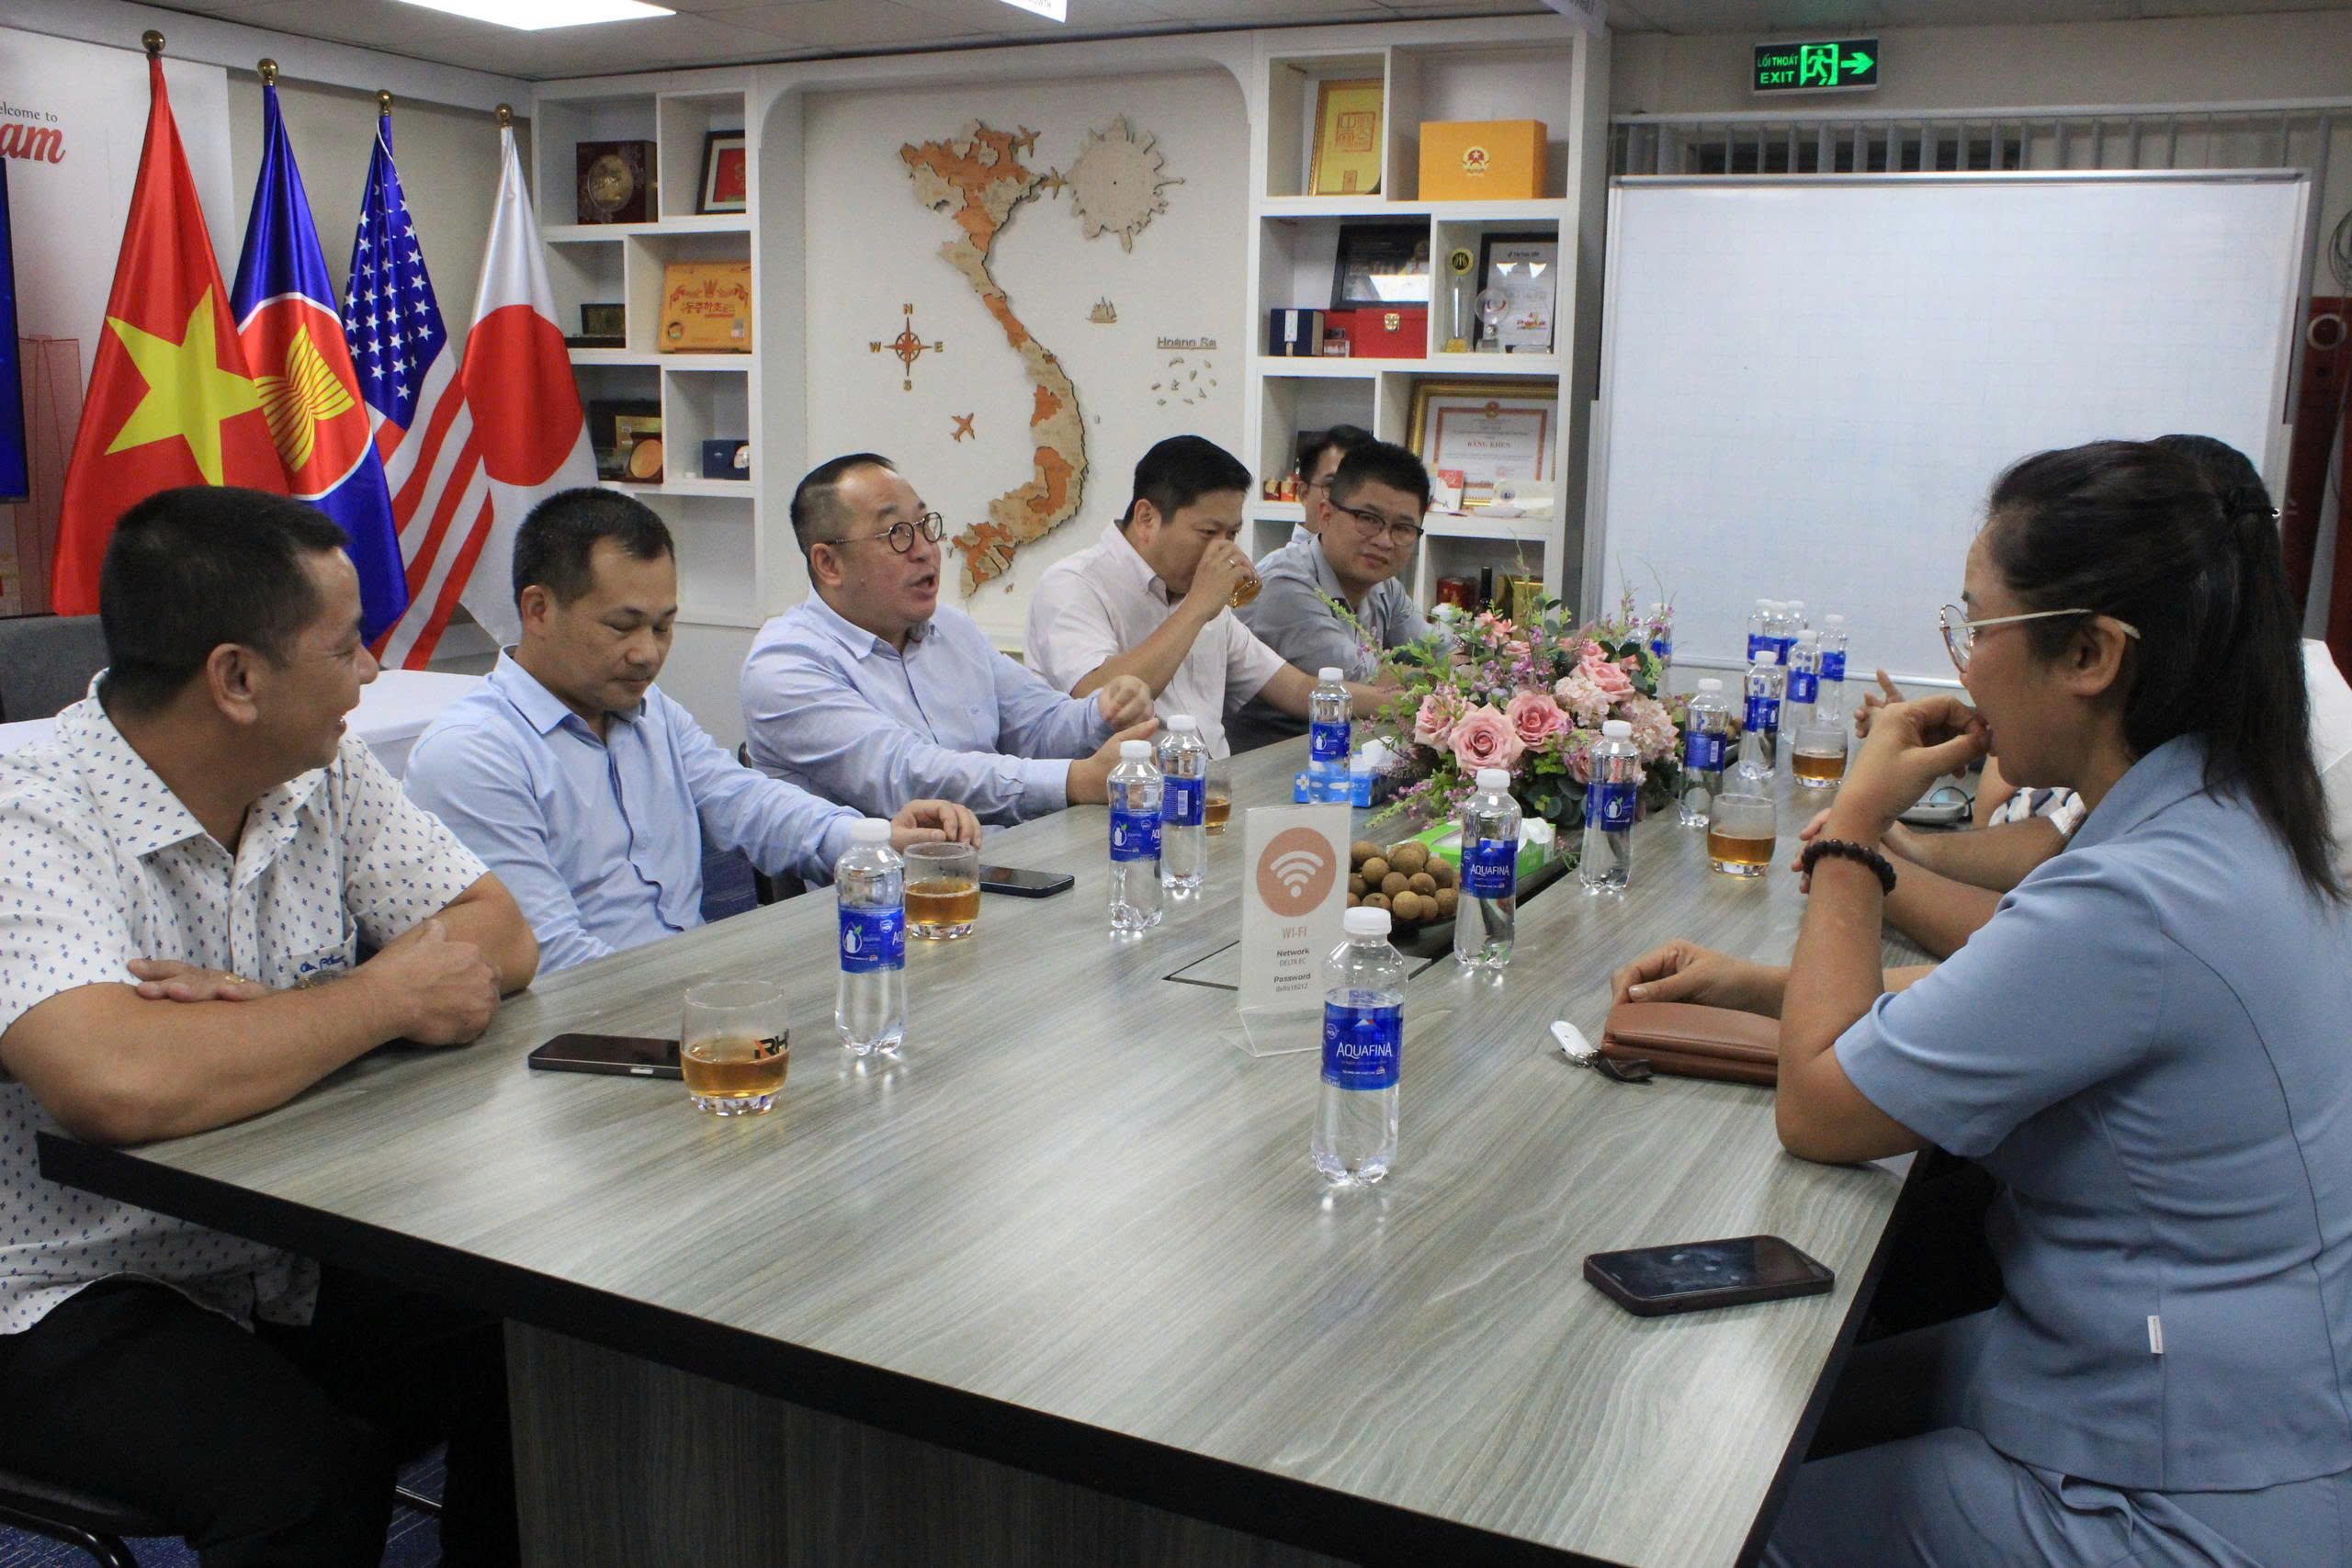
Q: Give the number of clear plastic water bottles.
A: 15